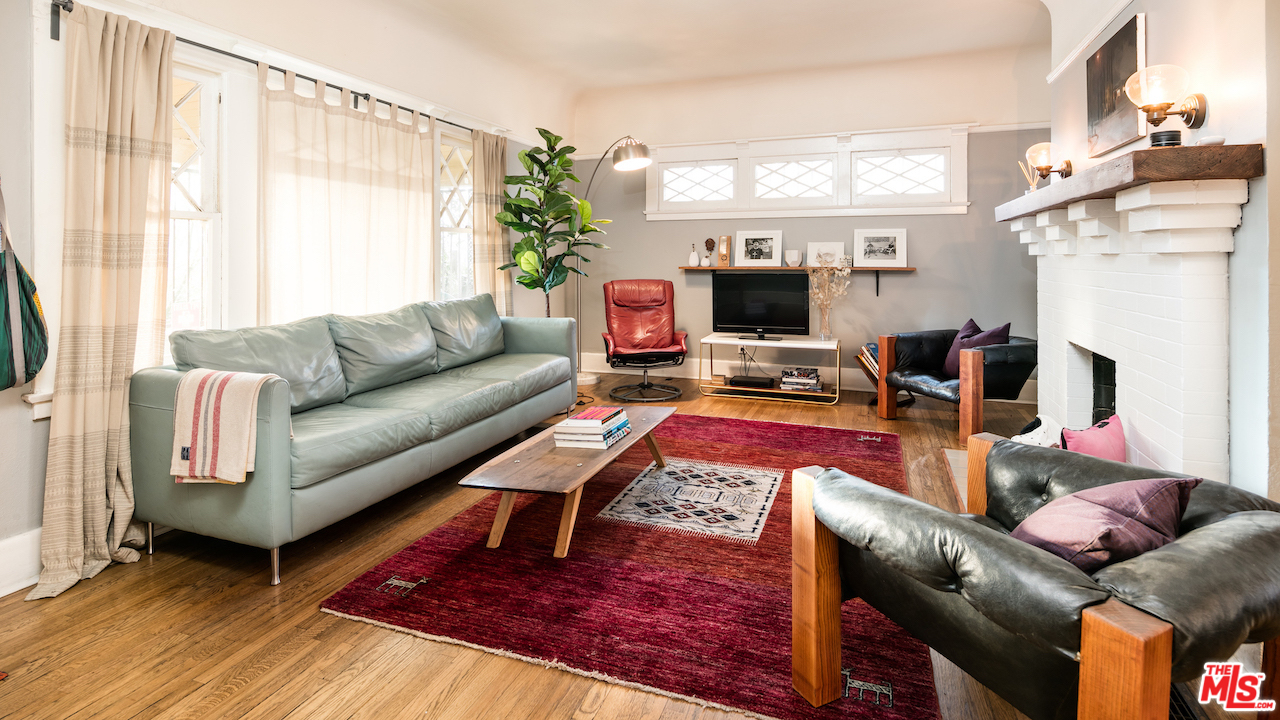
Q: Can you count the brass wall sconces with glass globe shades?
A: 2